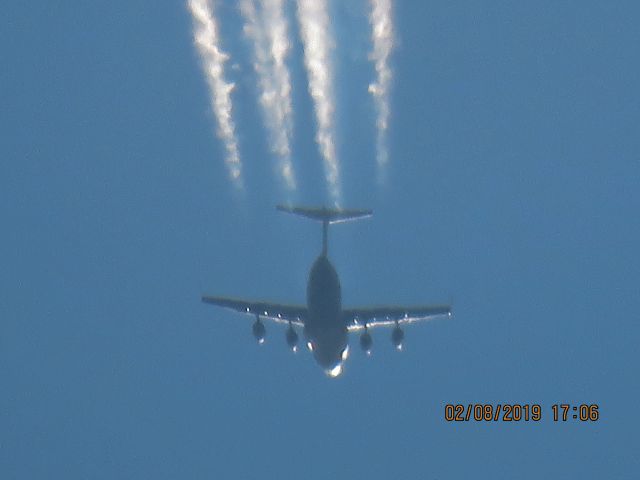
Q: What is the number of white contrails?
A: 4